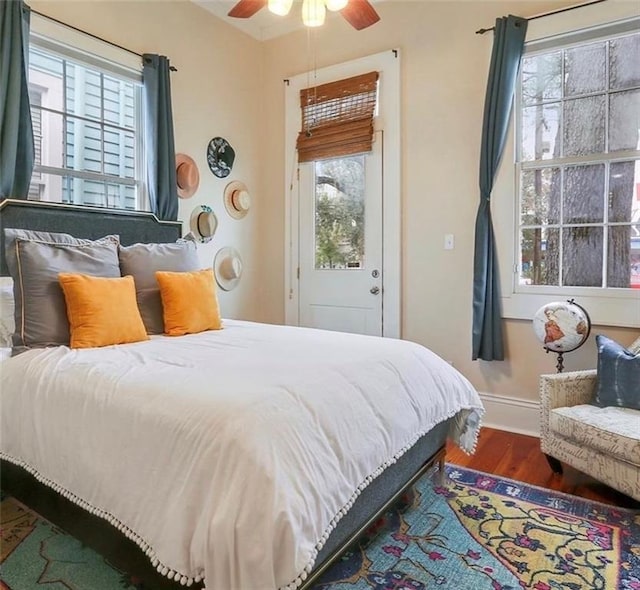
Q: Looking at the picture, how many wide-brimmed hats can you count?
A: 5